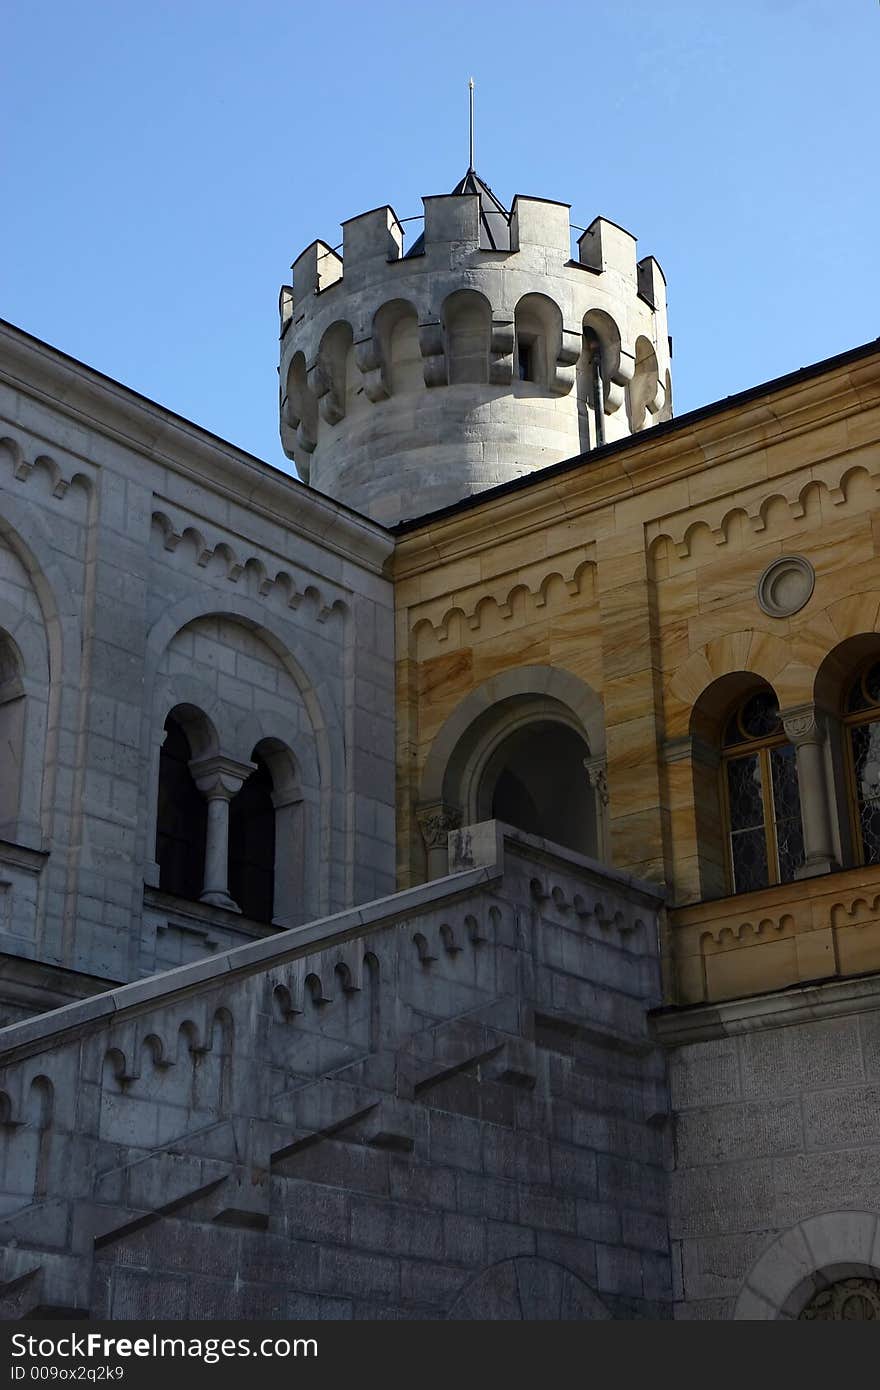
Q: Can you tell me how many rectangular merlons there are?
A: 7